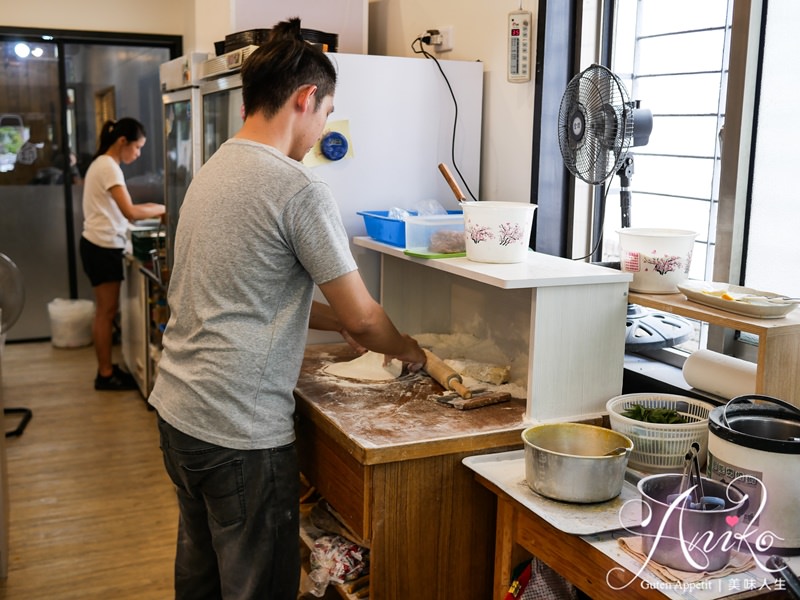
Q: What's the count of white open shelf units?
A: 1